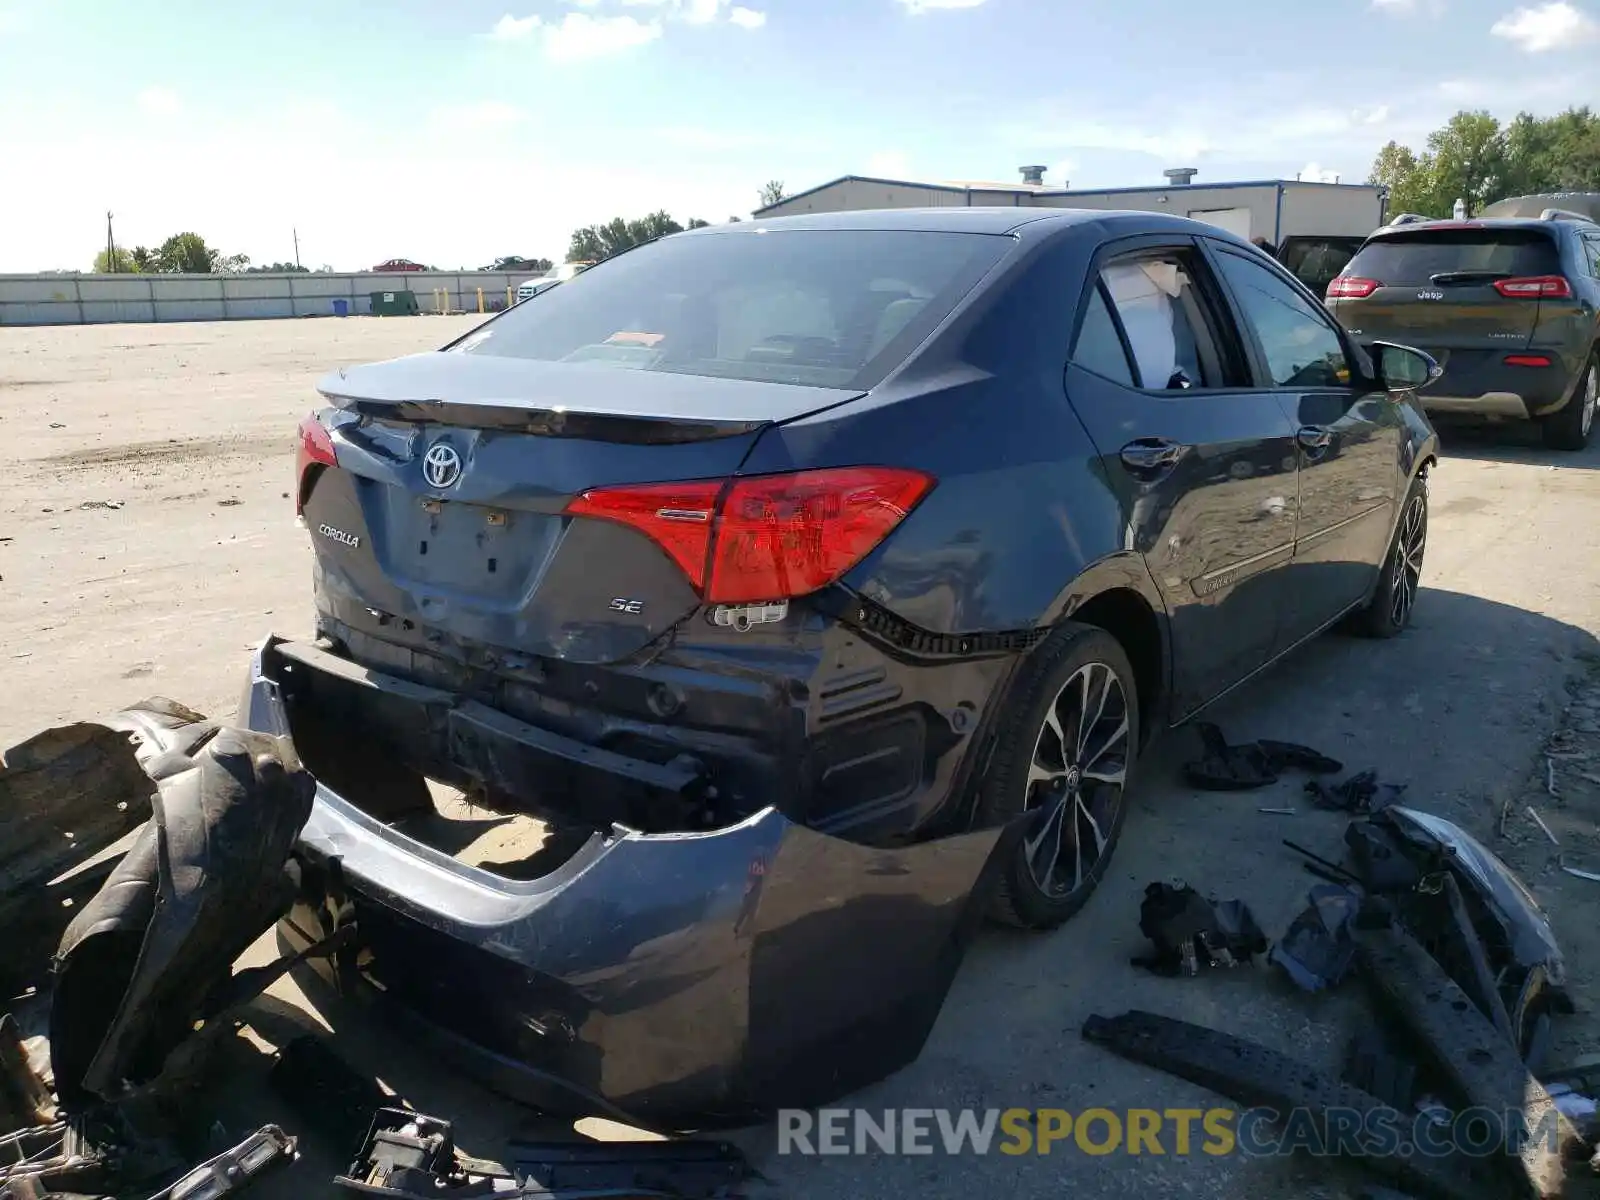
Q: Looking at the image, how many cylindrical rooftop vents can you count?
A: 2